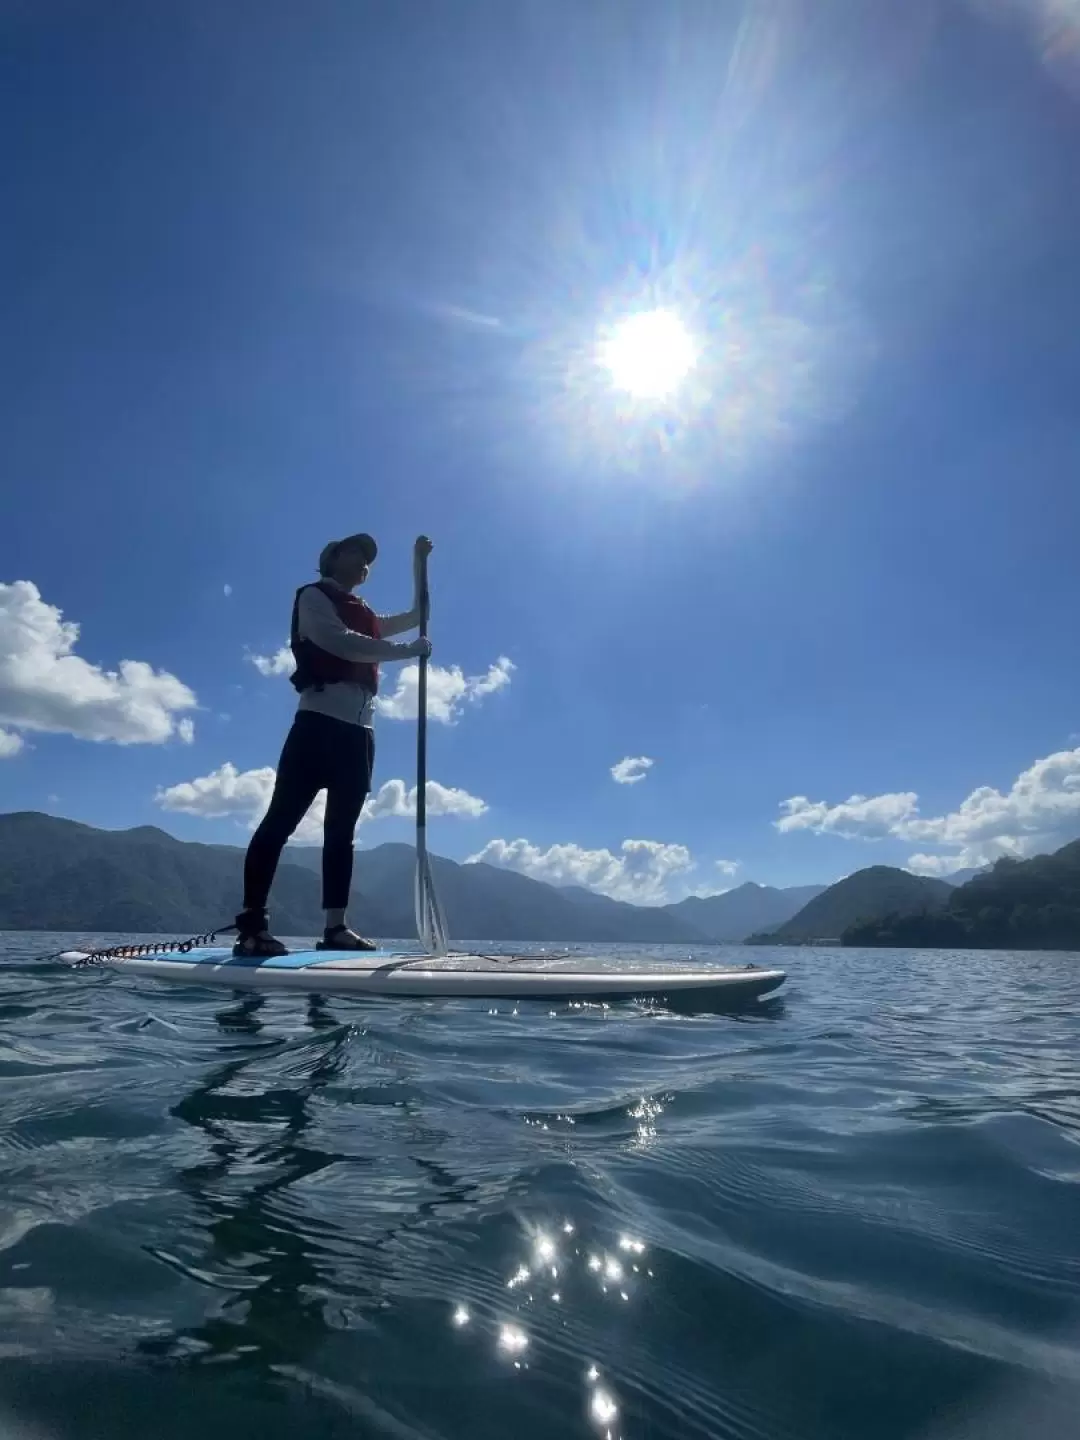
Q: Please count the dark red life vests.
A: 1